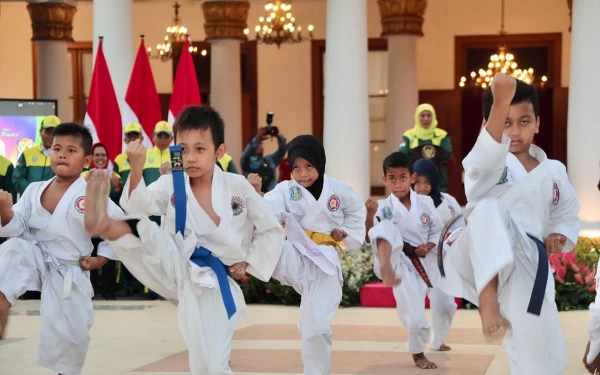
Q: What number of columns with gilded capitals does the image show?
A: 3